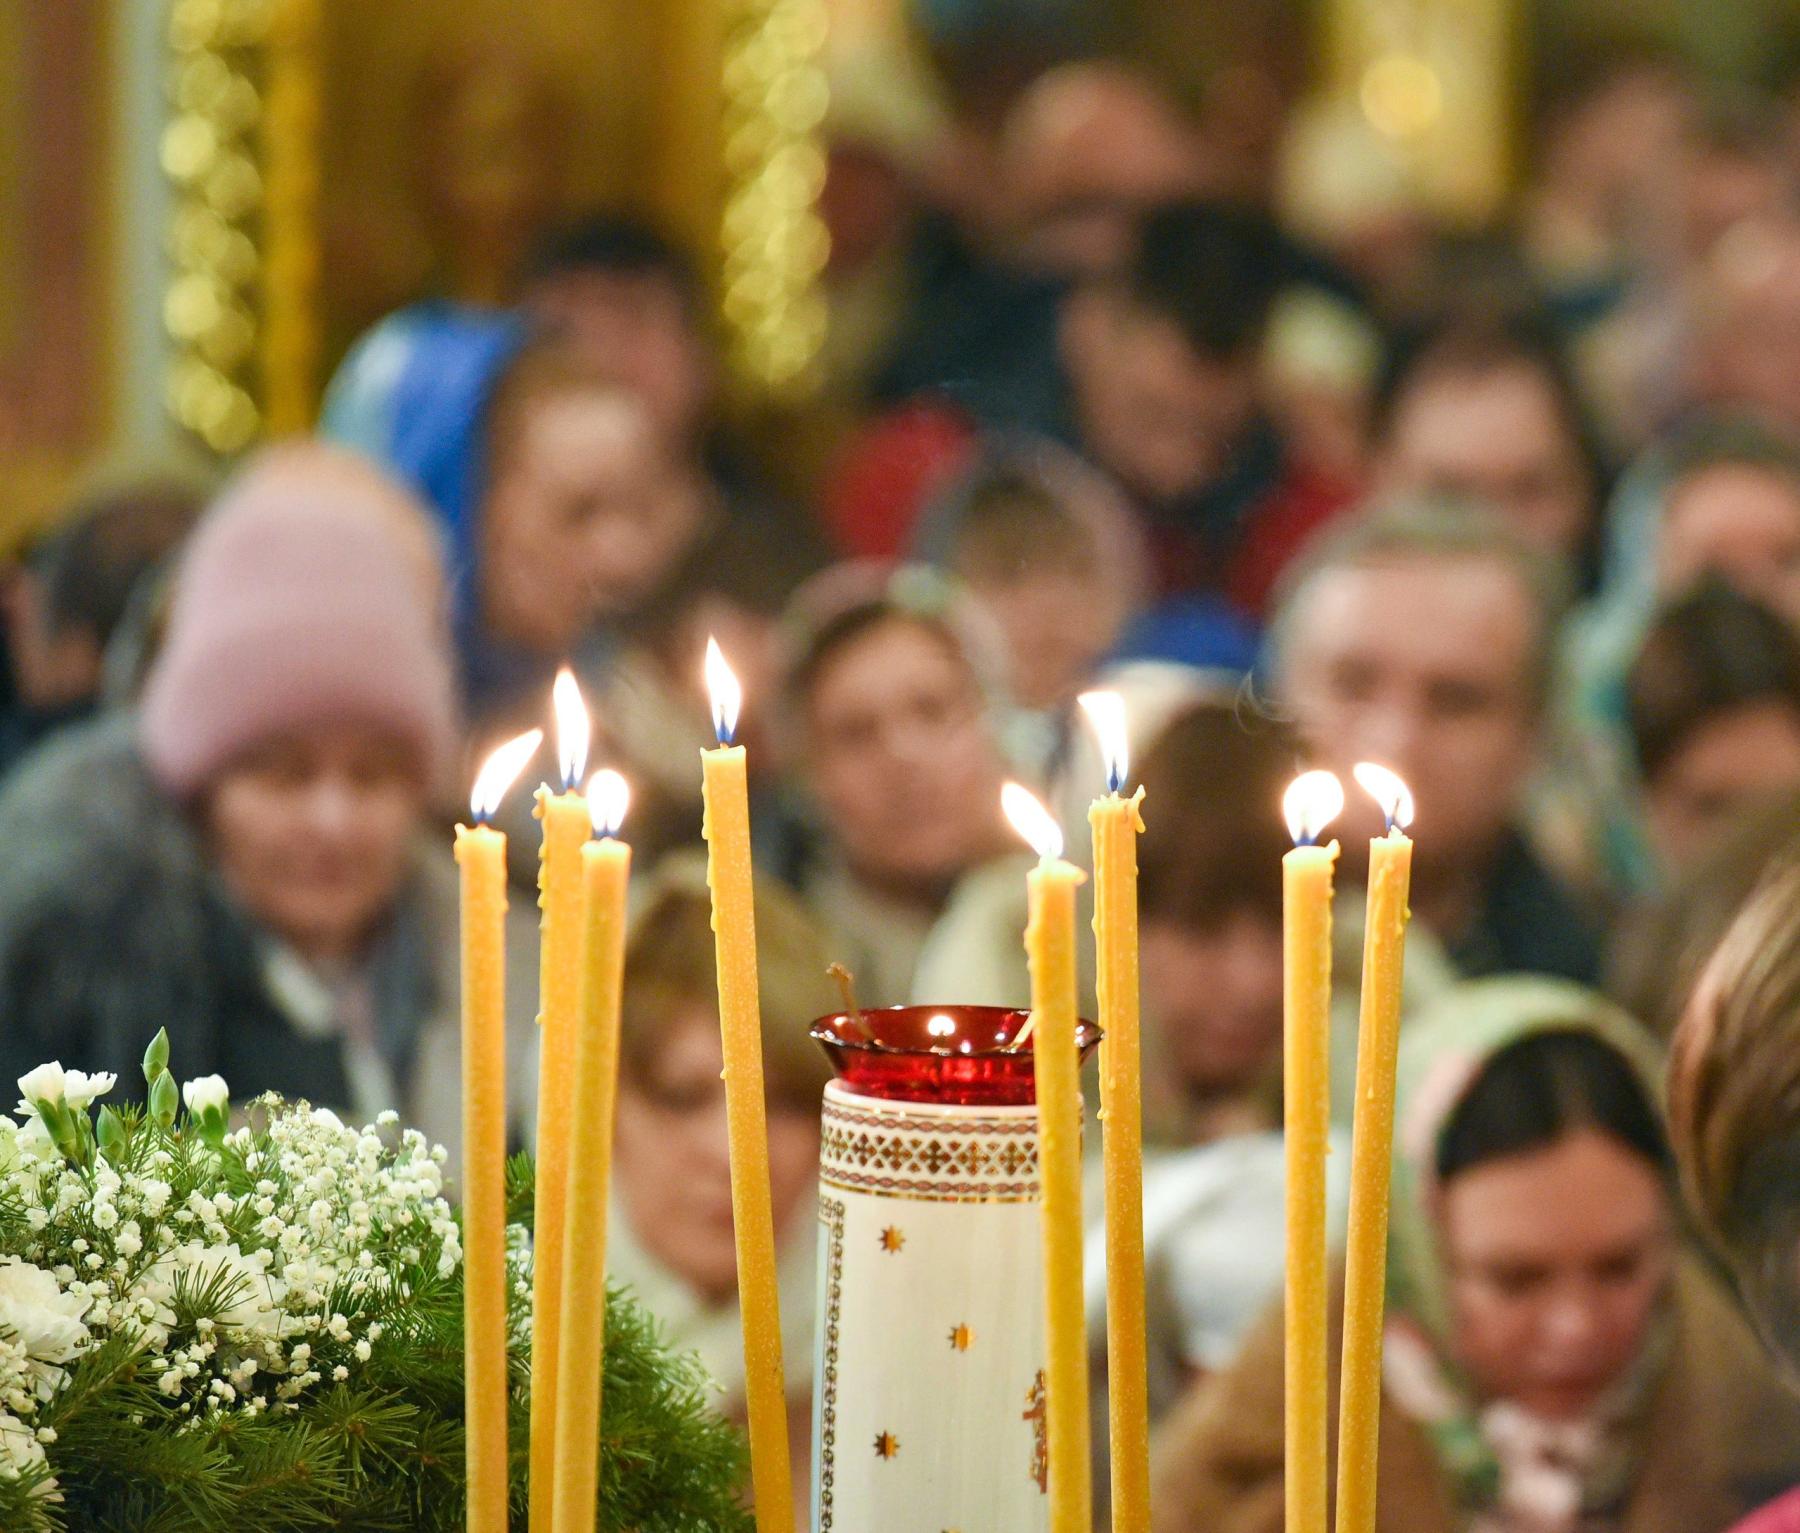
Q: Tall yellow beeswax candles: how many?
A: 8